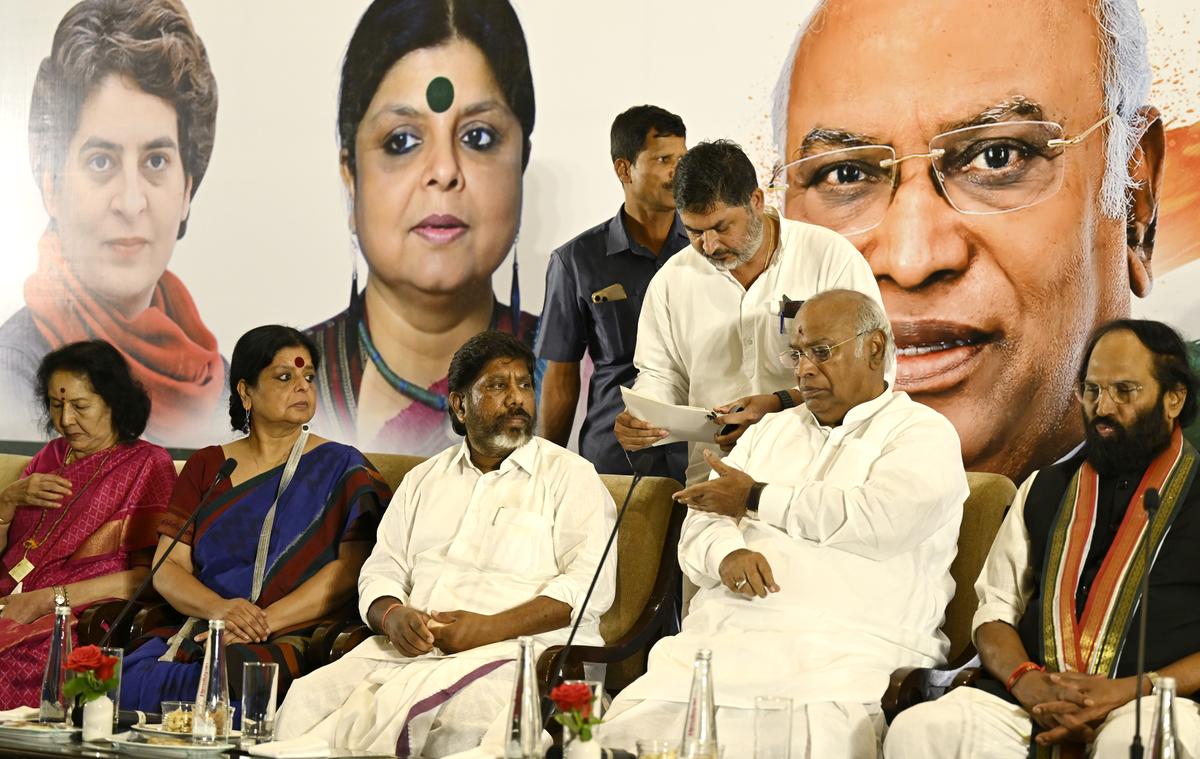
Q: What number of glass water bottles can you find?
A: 5